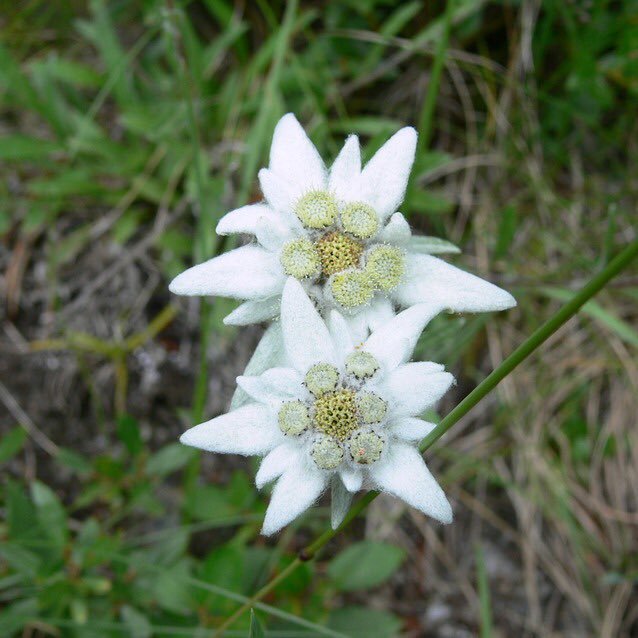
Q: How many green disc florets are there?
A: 11